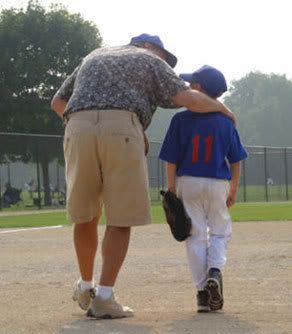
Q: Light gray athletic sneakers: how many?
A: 2